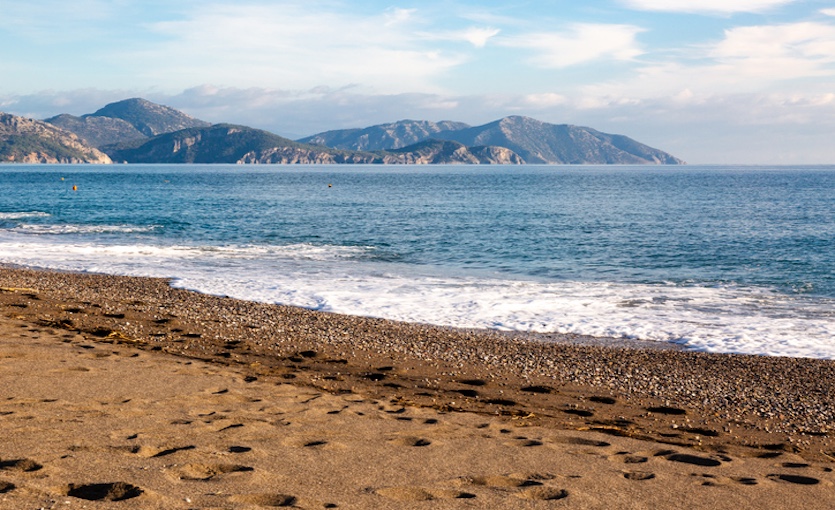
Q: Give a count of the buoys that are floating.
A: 3